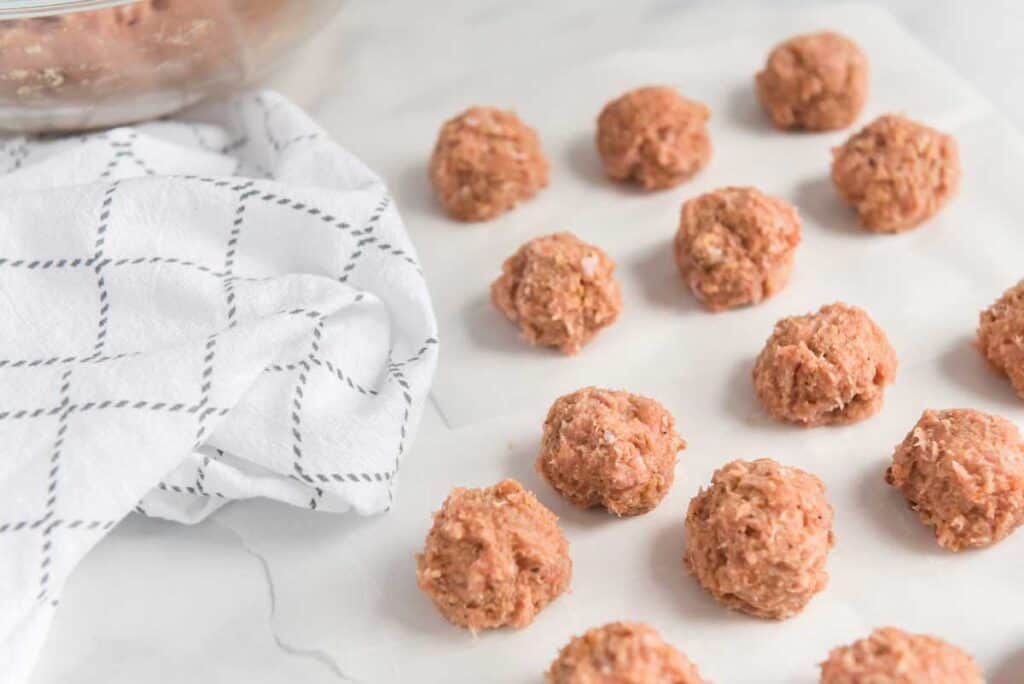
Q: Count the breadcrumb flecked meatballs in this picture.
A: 14